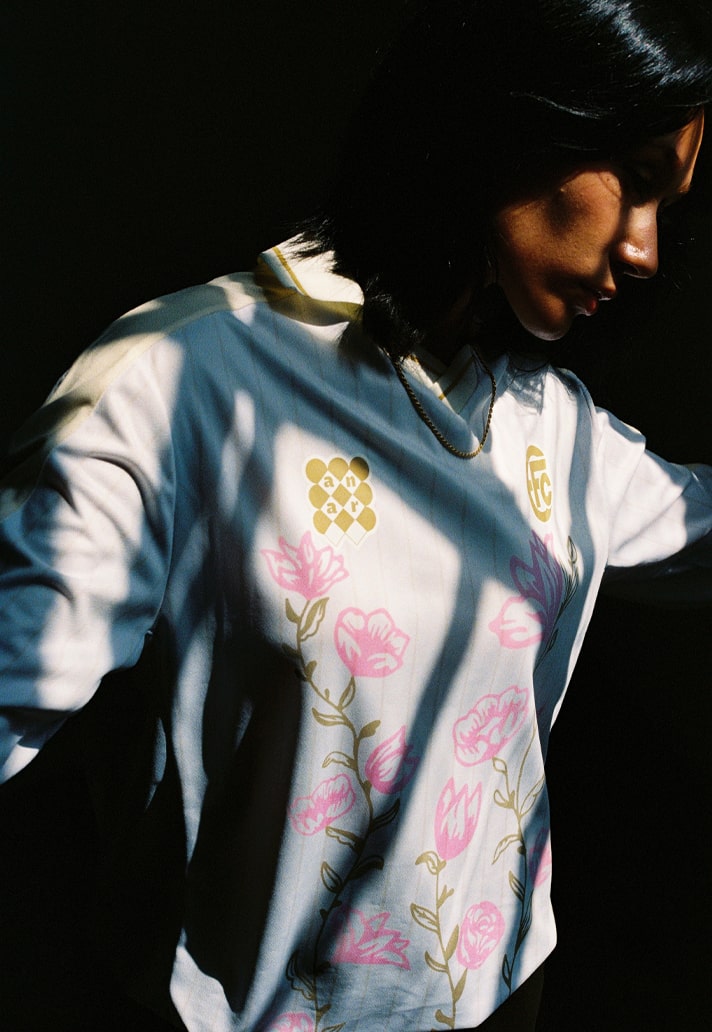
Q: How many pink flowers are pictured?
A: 11